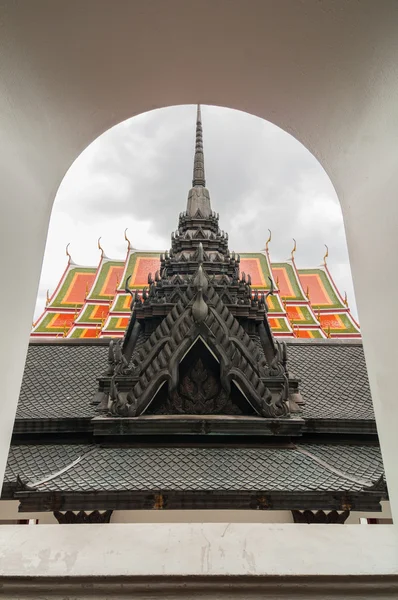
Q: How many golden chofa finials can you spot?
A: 6